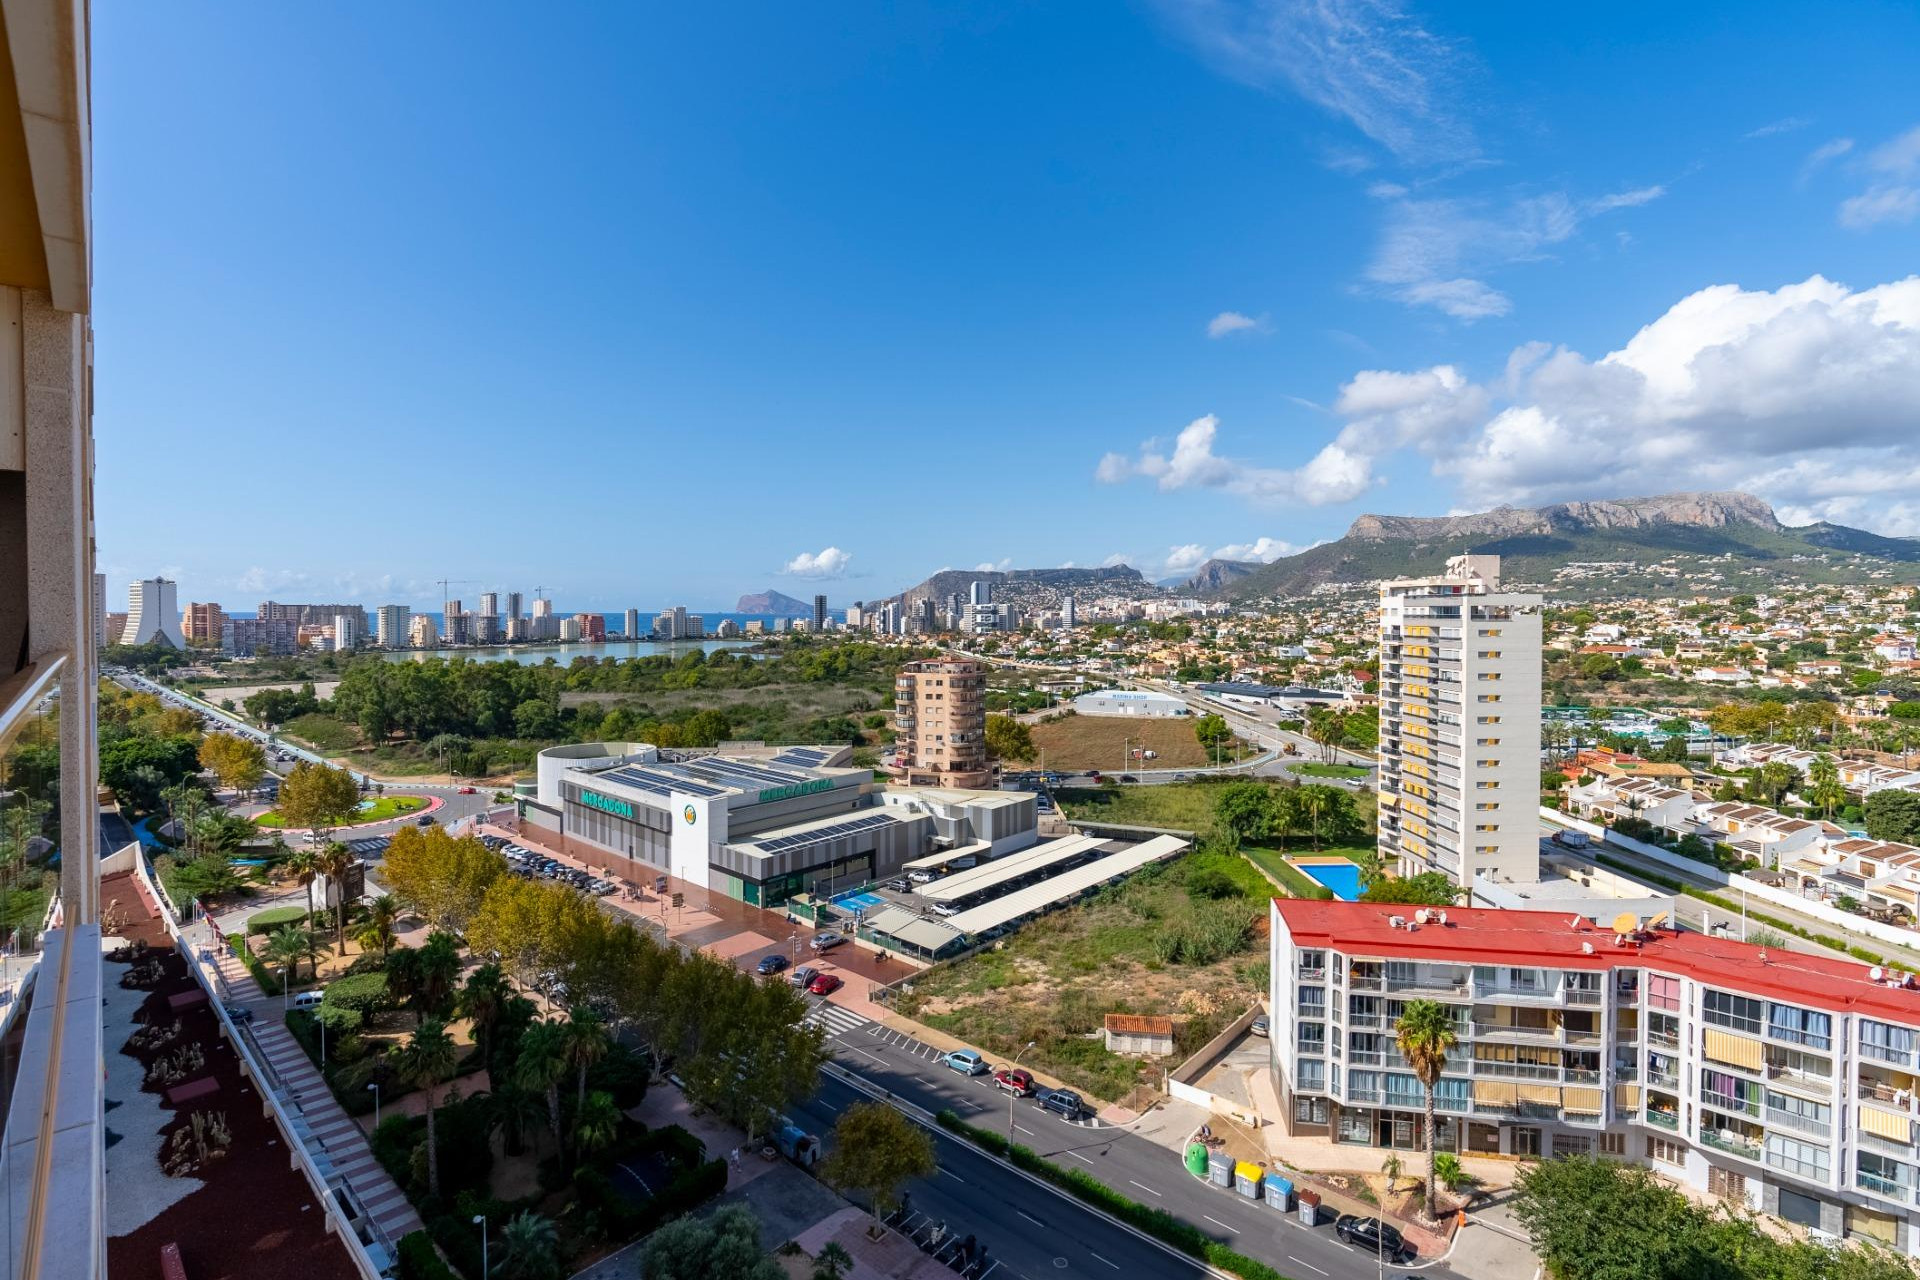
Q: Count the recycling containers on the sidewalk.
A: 5